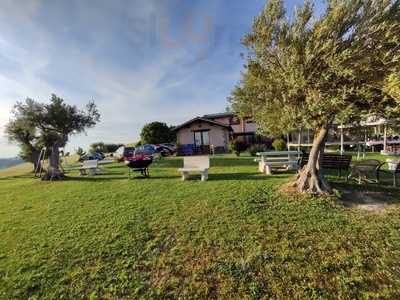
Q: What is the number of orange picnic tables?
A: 0